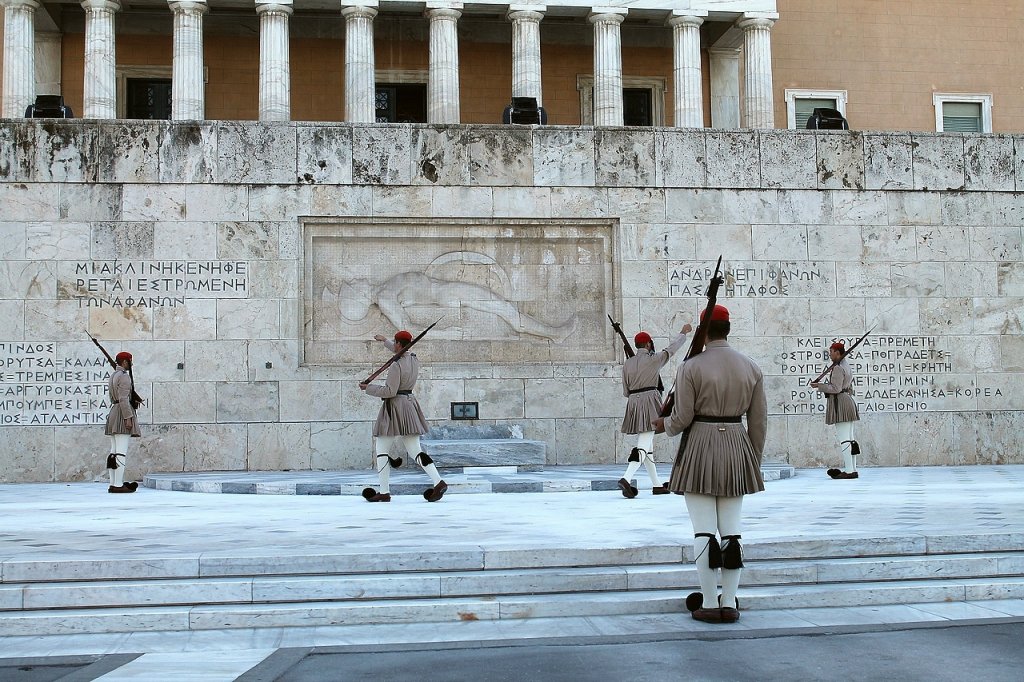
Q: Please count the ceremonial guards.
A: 5